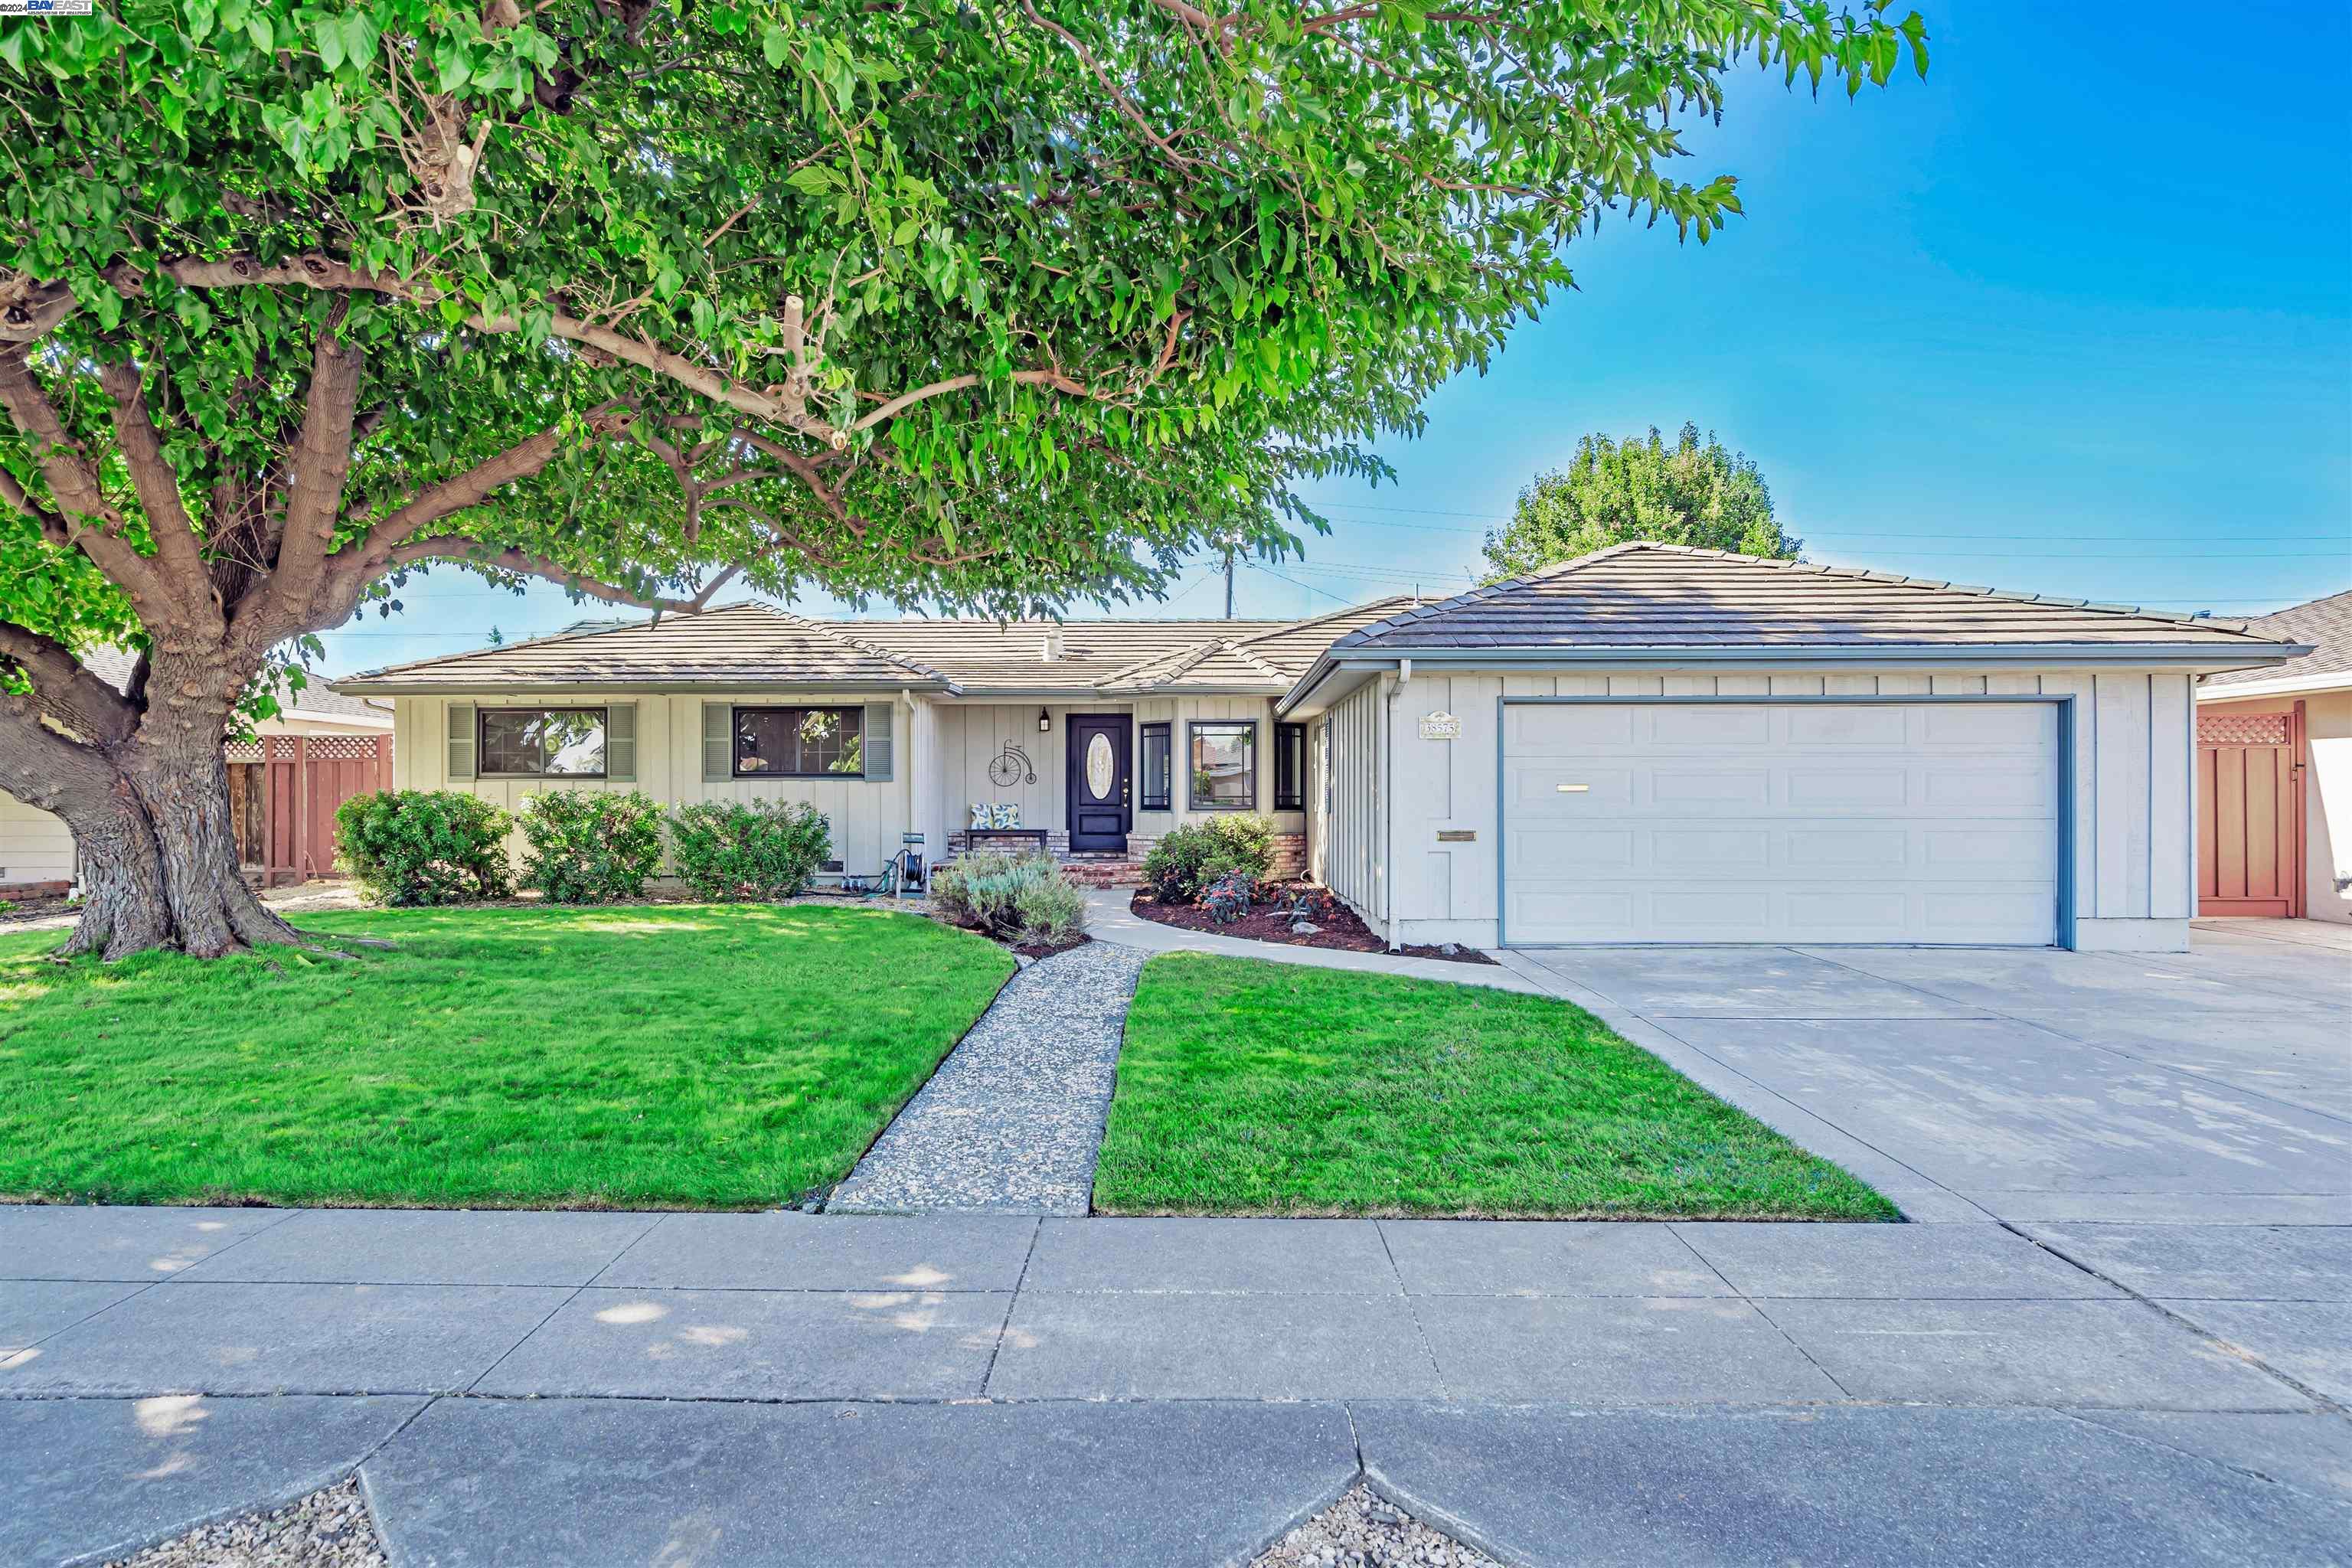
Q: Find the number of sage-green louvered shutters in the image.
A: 4